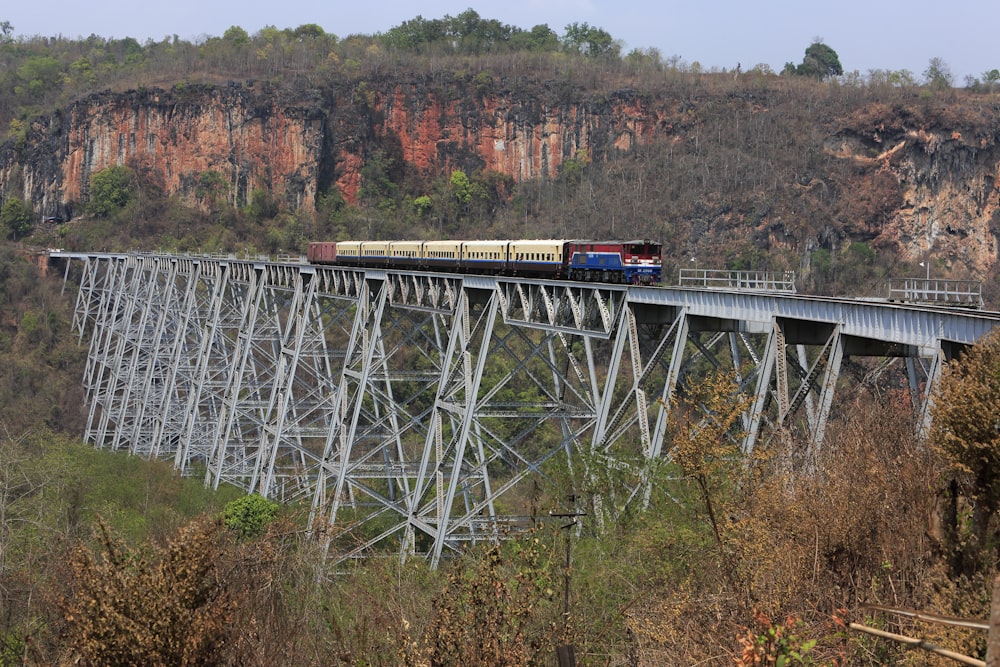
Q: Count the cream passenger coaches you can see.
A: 6